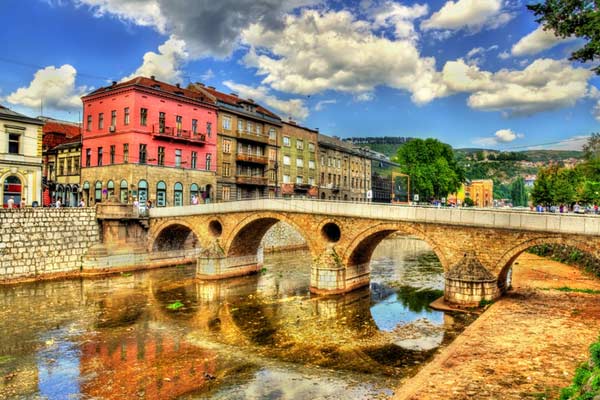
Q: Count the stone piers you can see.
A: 3